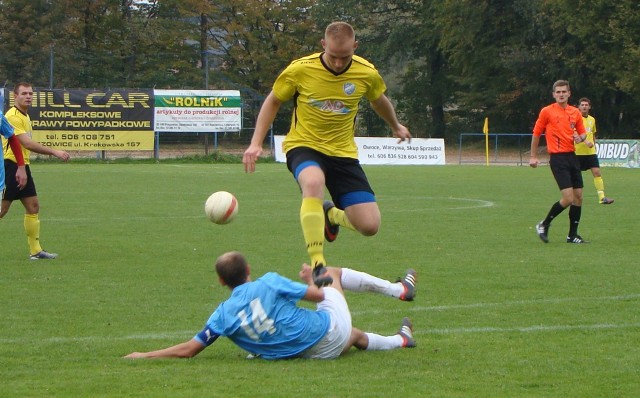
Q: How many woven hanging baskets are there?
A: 0